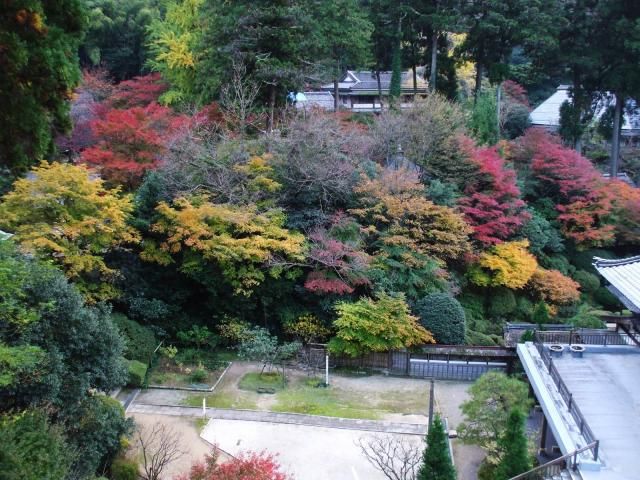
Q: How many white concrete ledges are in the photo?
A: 1